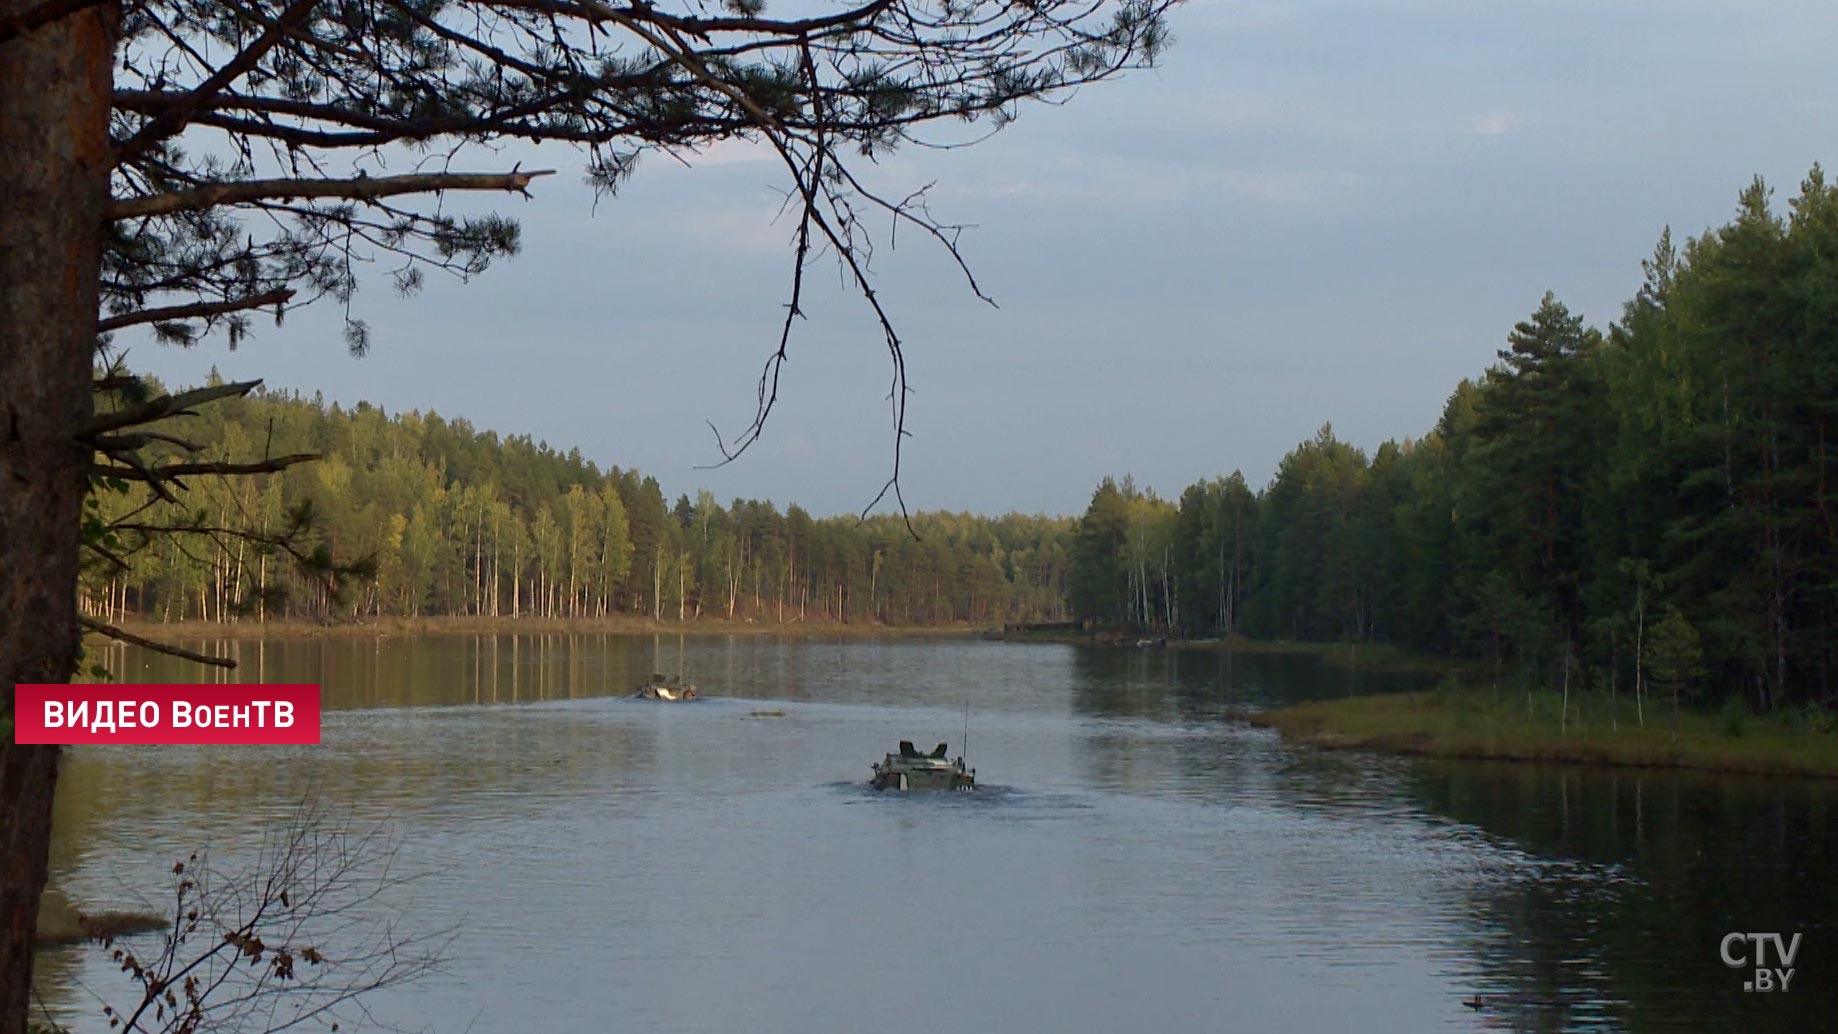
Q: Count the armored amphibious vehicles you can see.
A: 2